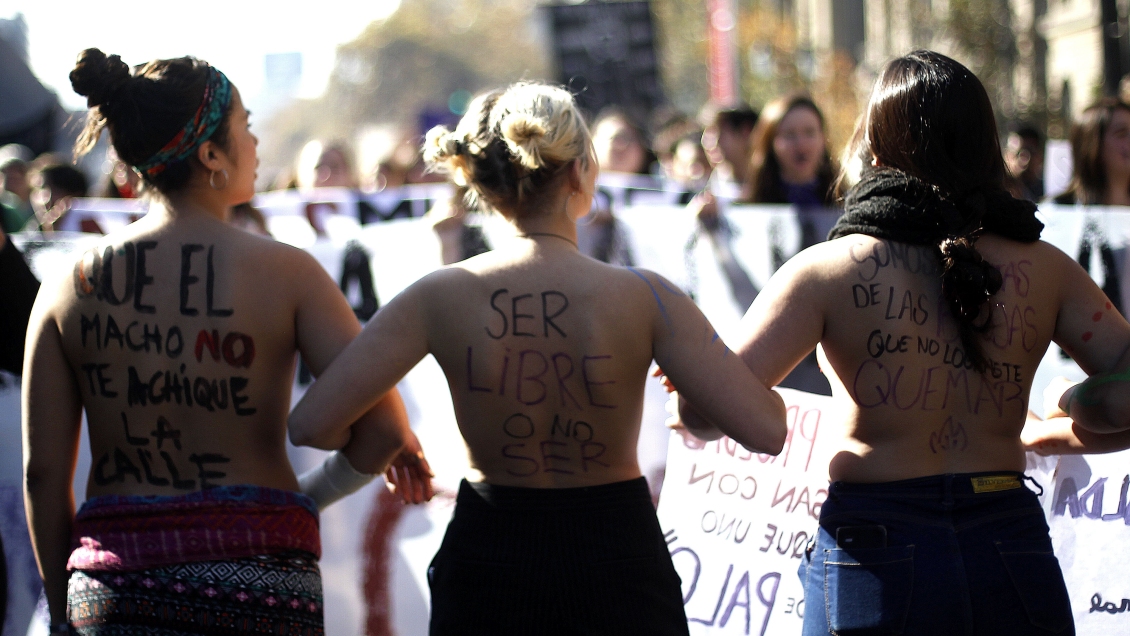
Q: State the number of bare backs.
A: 3